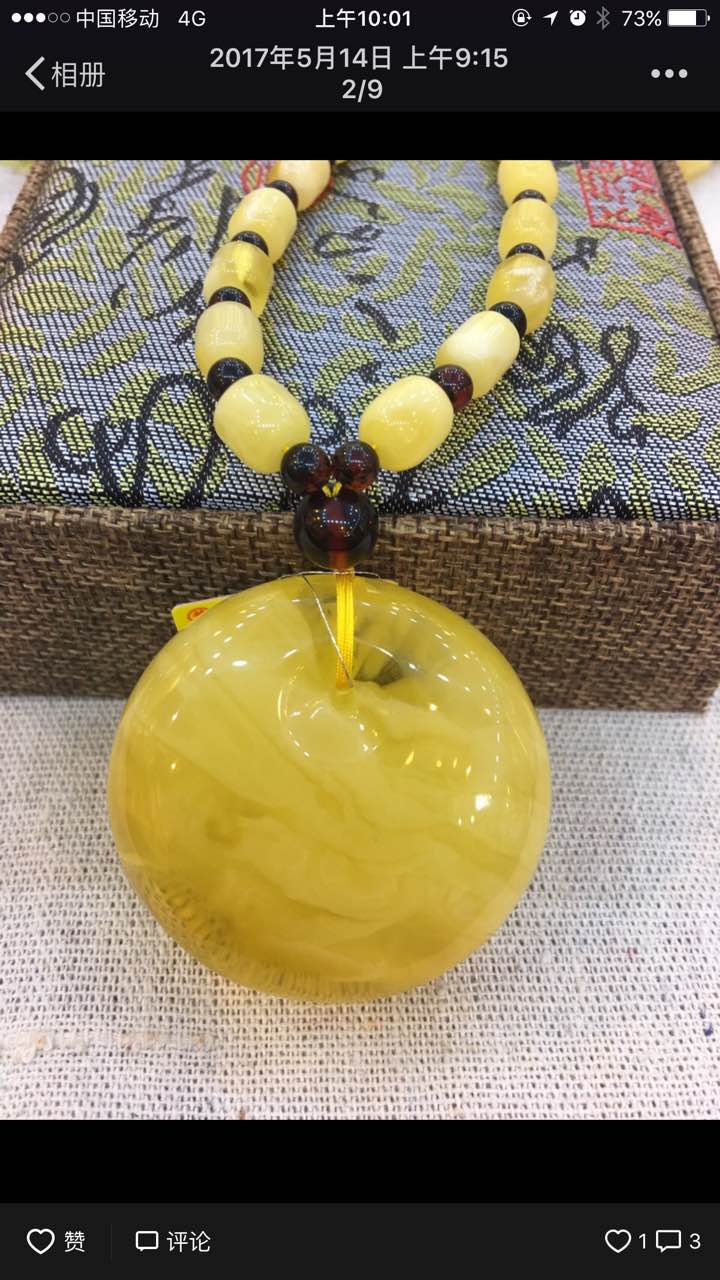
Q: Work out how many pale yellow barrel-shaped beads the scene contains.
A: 10